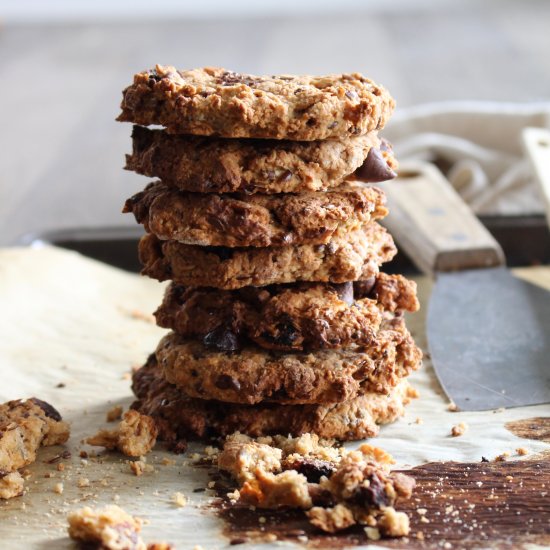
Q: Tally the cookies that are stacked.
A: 7